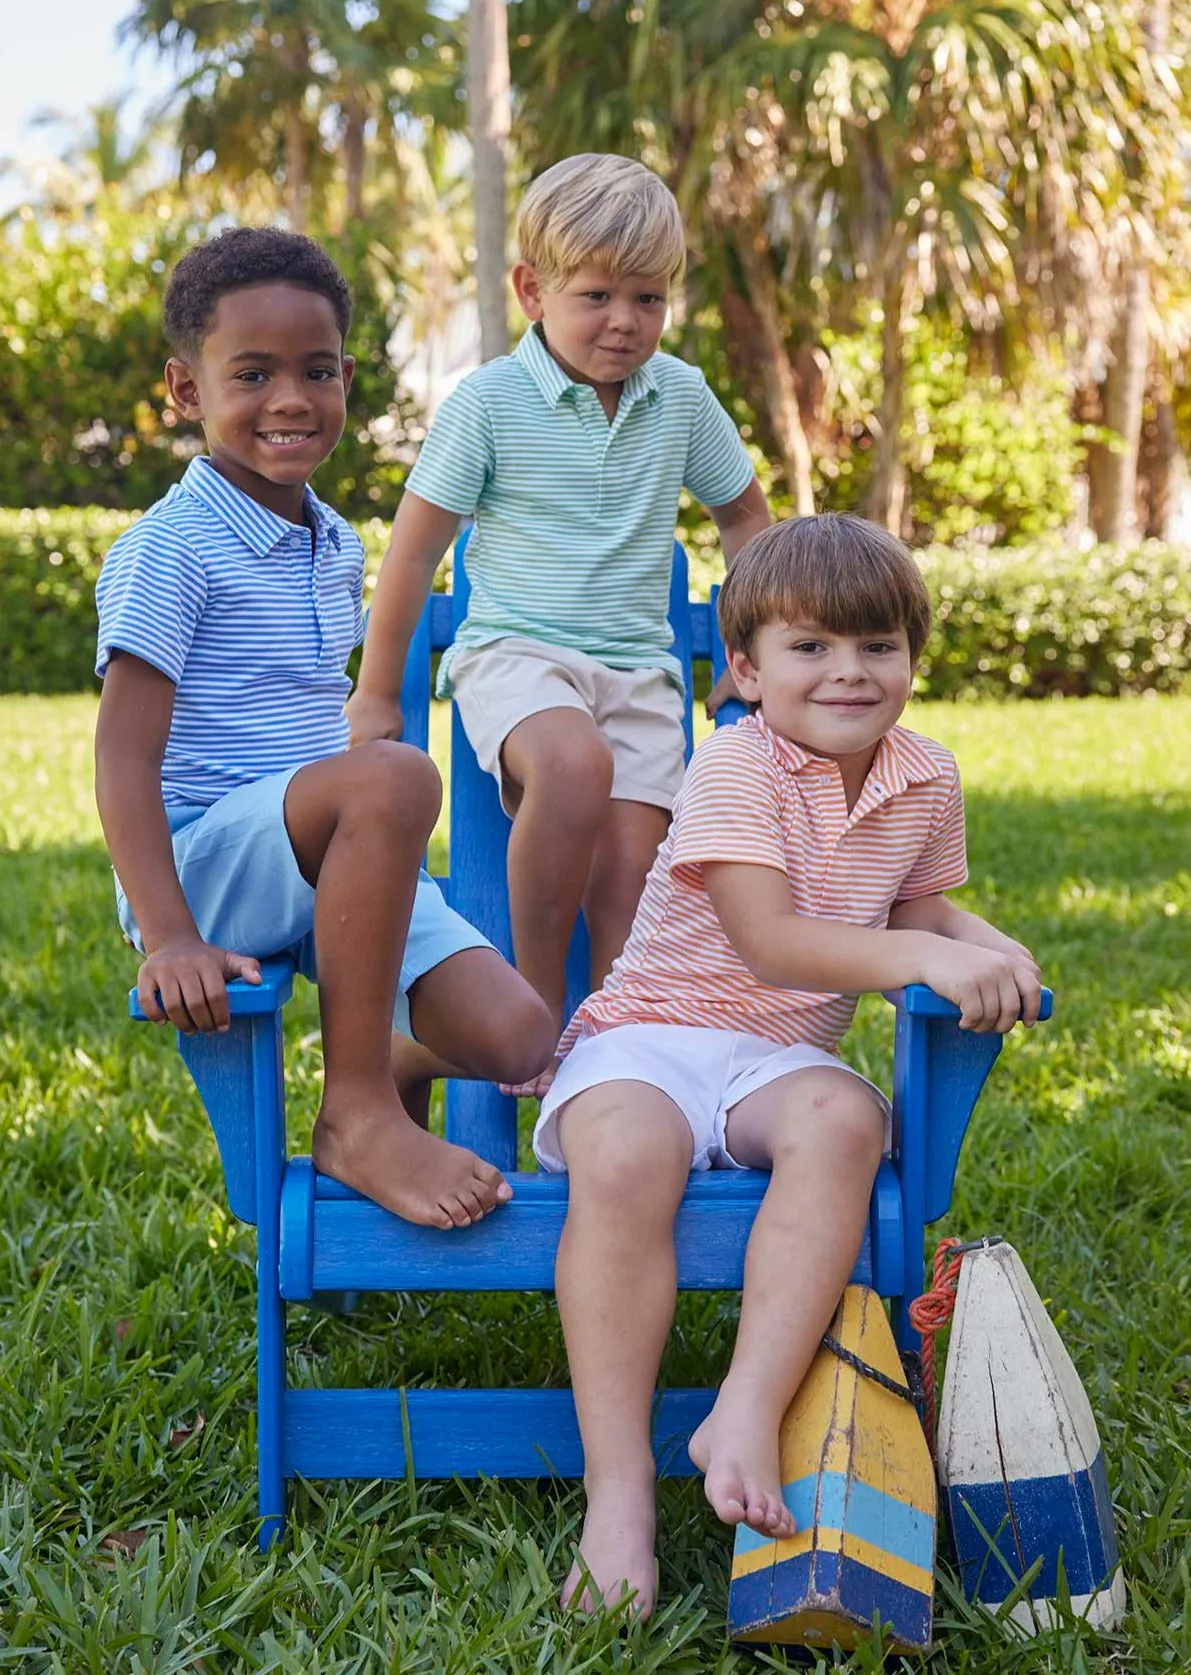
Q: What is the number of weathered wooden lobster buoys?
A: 2